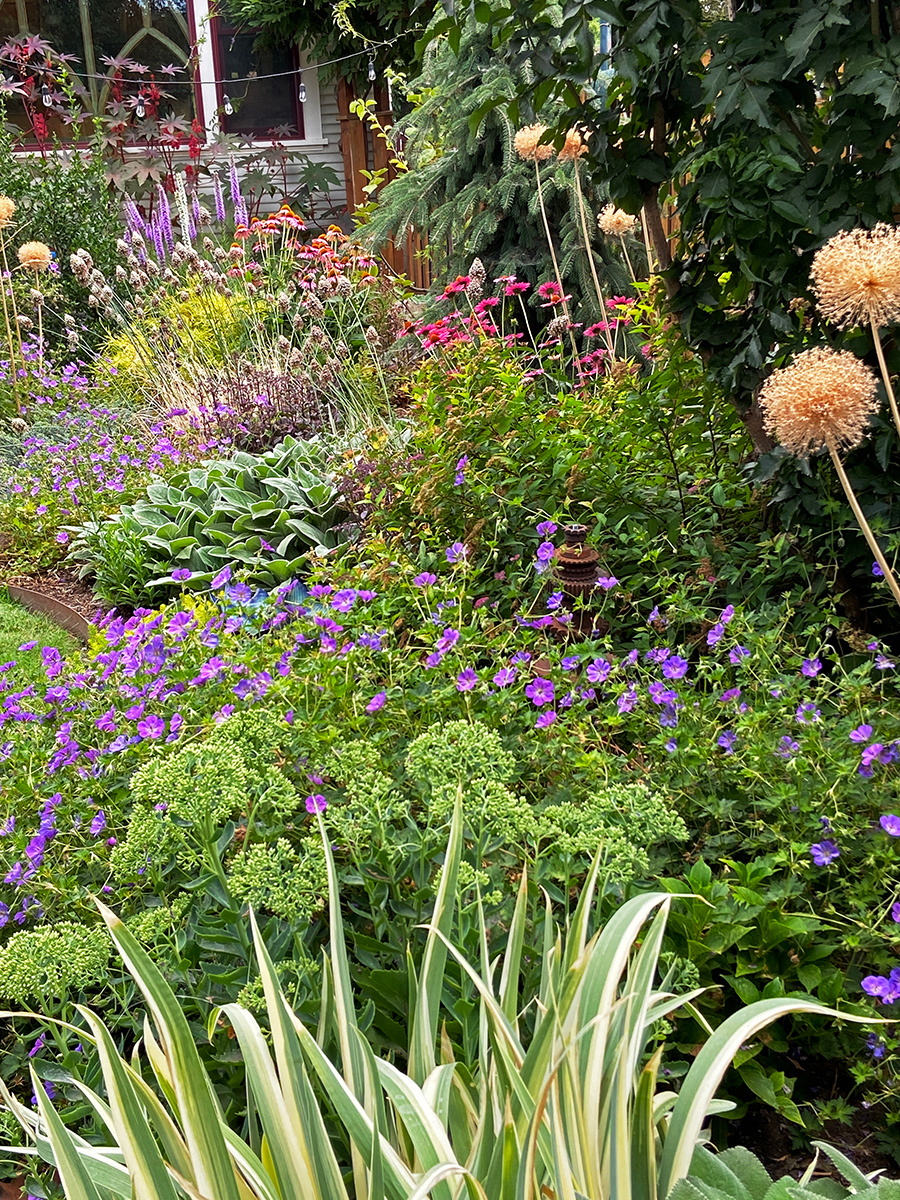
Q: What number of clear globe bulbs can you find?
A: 5